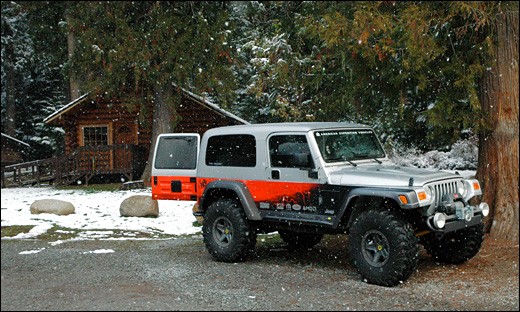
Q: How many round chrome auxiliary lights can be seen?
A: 2